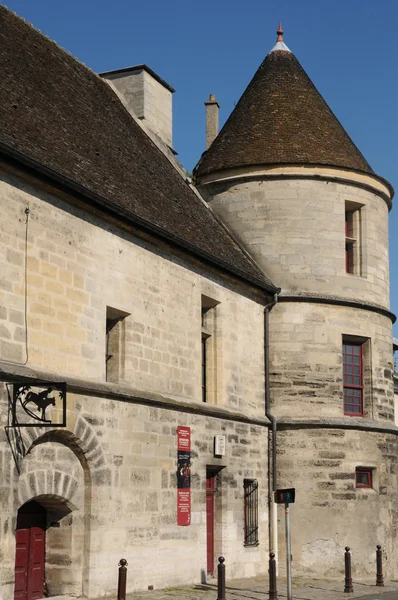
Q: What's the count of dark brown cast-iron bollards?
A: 5